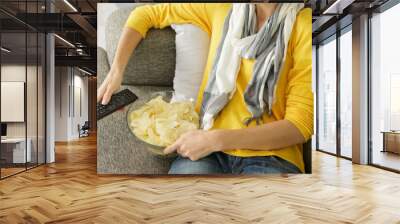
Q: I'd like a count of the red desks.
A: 0